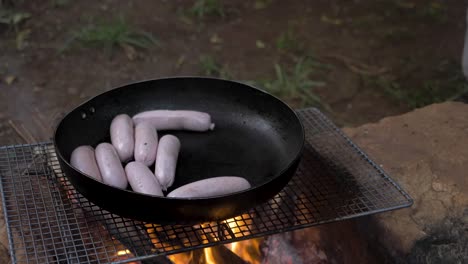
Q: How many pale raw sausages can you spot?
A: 8